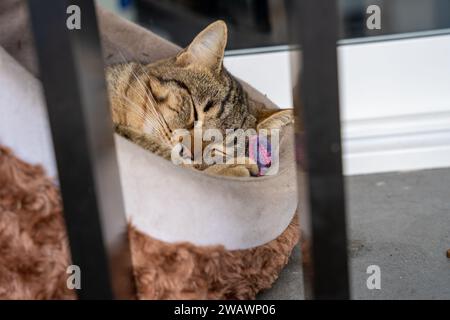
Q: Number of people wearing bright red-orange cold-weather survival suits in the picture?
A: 0